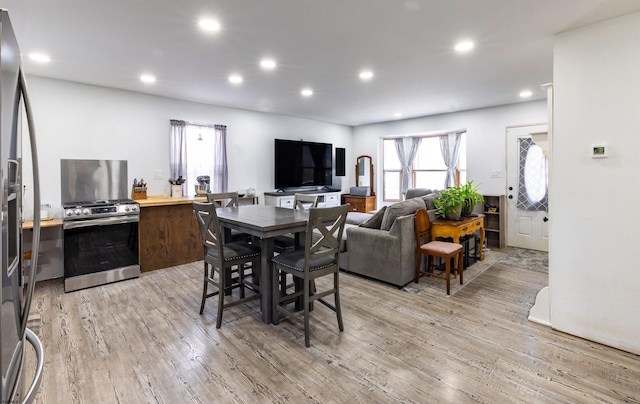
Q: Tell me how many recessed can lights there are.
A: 10